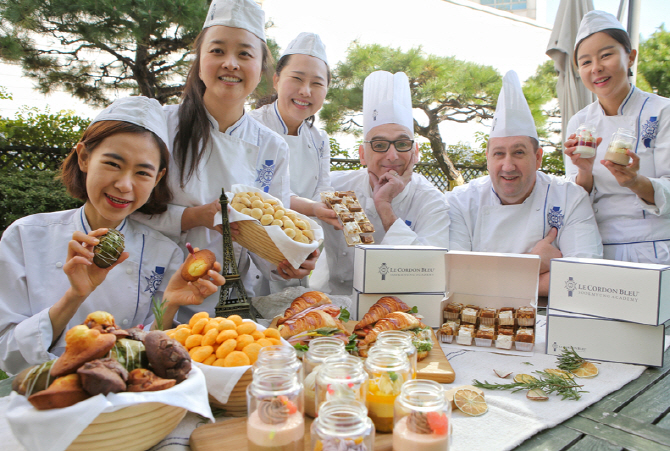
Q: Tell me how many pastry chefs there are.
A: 6